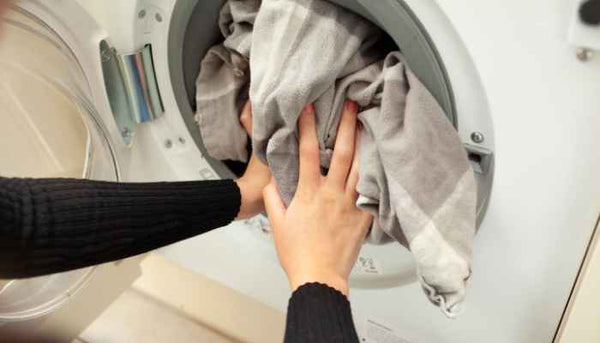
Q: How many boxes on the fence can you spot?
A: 0